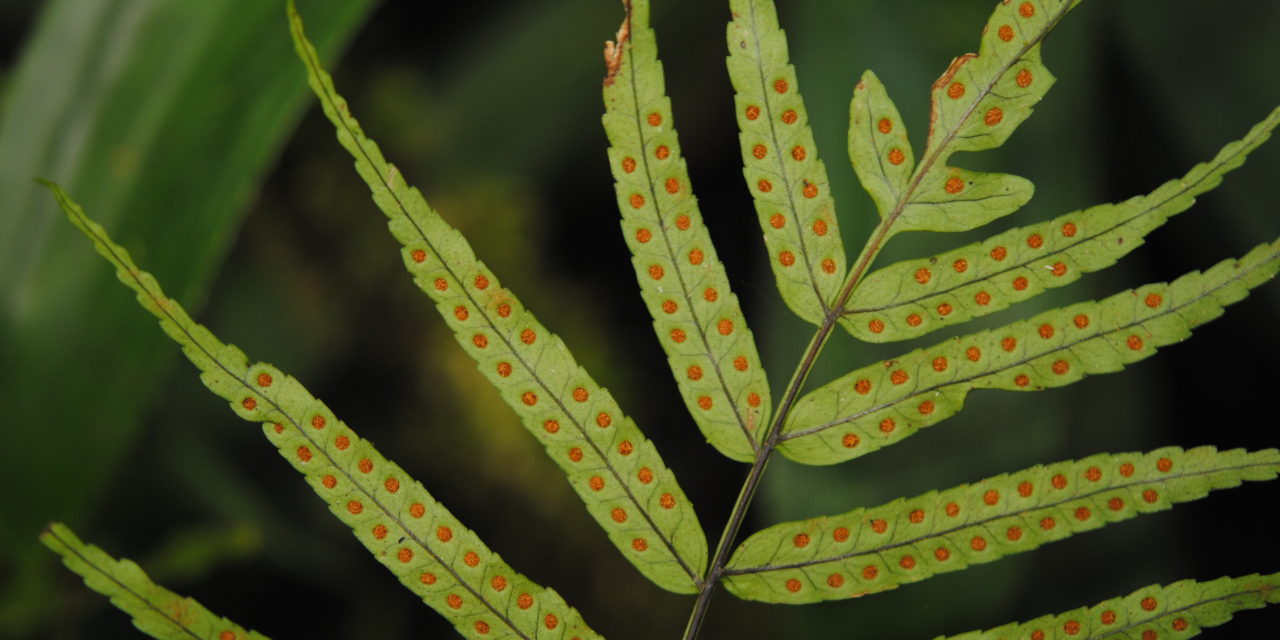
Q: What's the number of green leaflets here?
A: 12